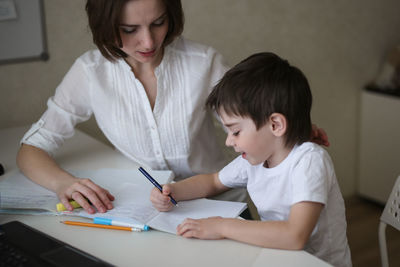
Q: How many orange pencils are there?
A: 1